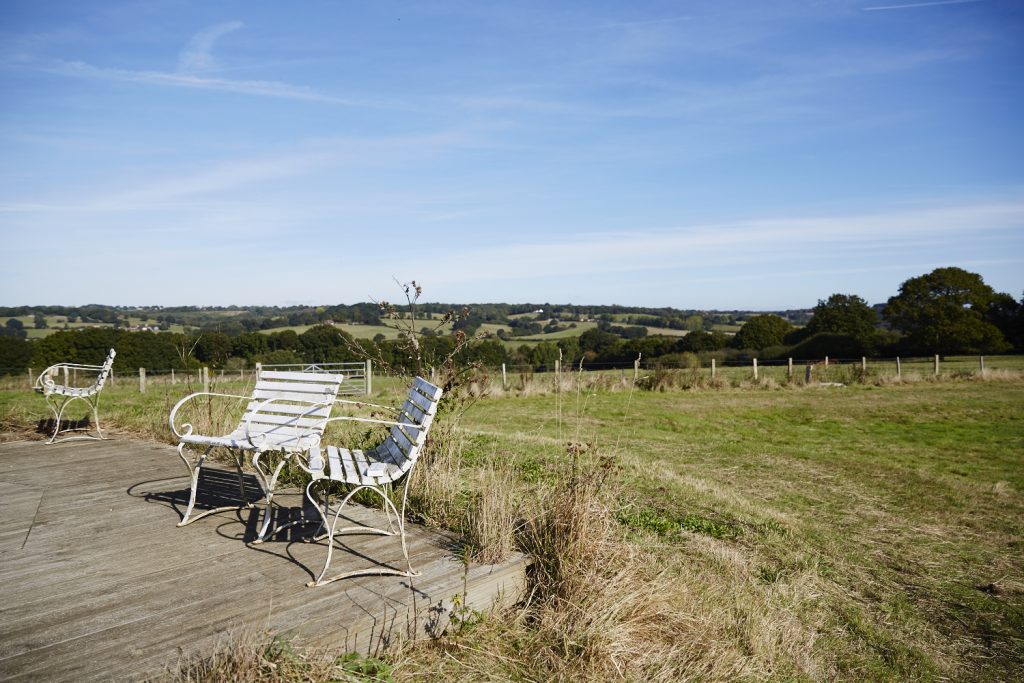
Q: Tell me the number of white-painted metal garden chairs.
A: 3